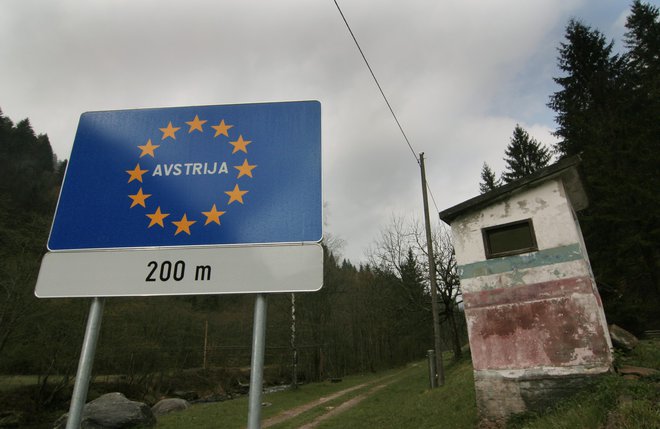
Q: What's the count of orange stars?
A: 12